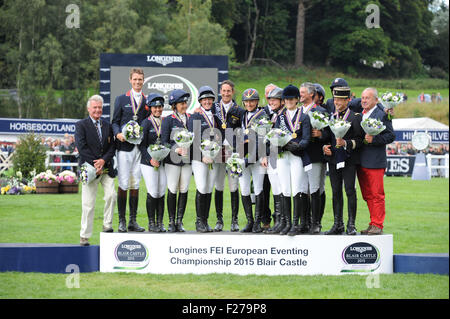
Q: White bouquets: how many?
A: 12